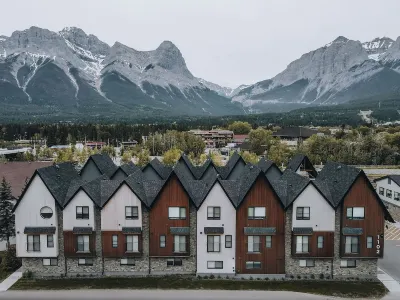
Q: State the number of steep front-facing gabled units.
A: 8